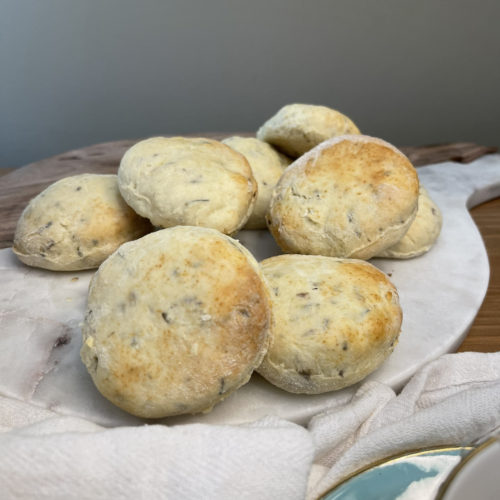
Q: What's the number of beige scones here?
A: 8